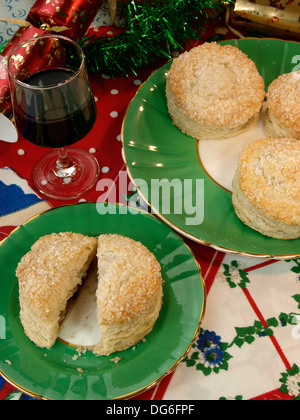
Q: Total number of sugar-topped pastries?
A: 4